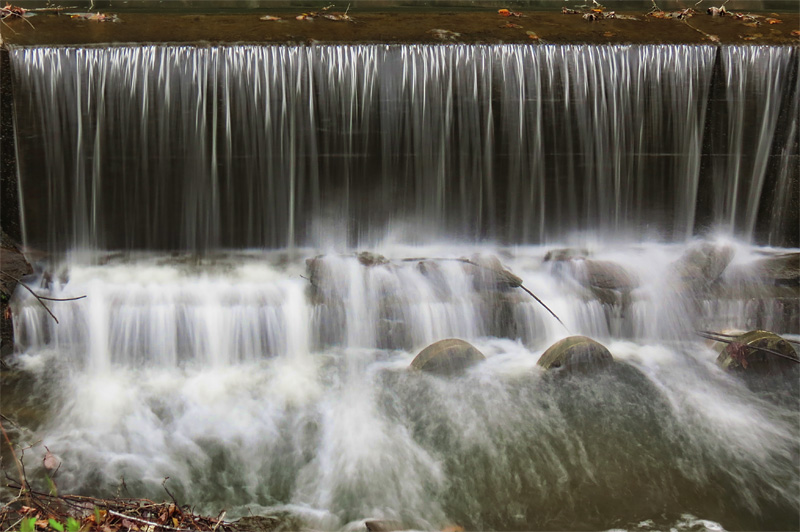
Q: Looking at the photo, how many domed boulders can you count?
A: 3